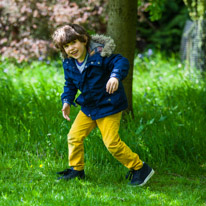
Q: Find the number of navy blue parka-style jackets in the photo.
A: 1